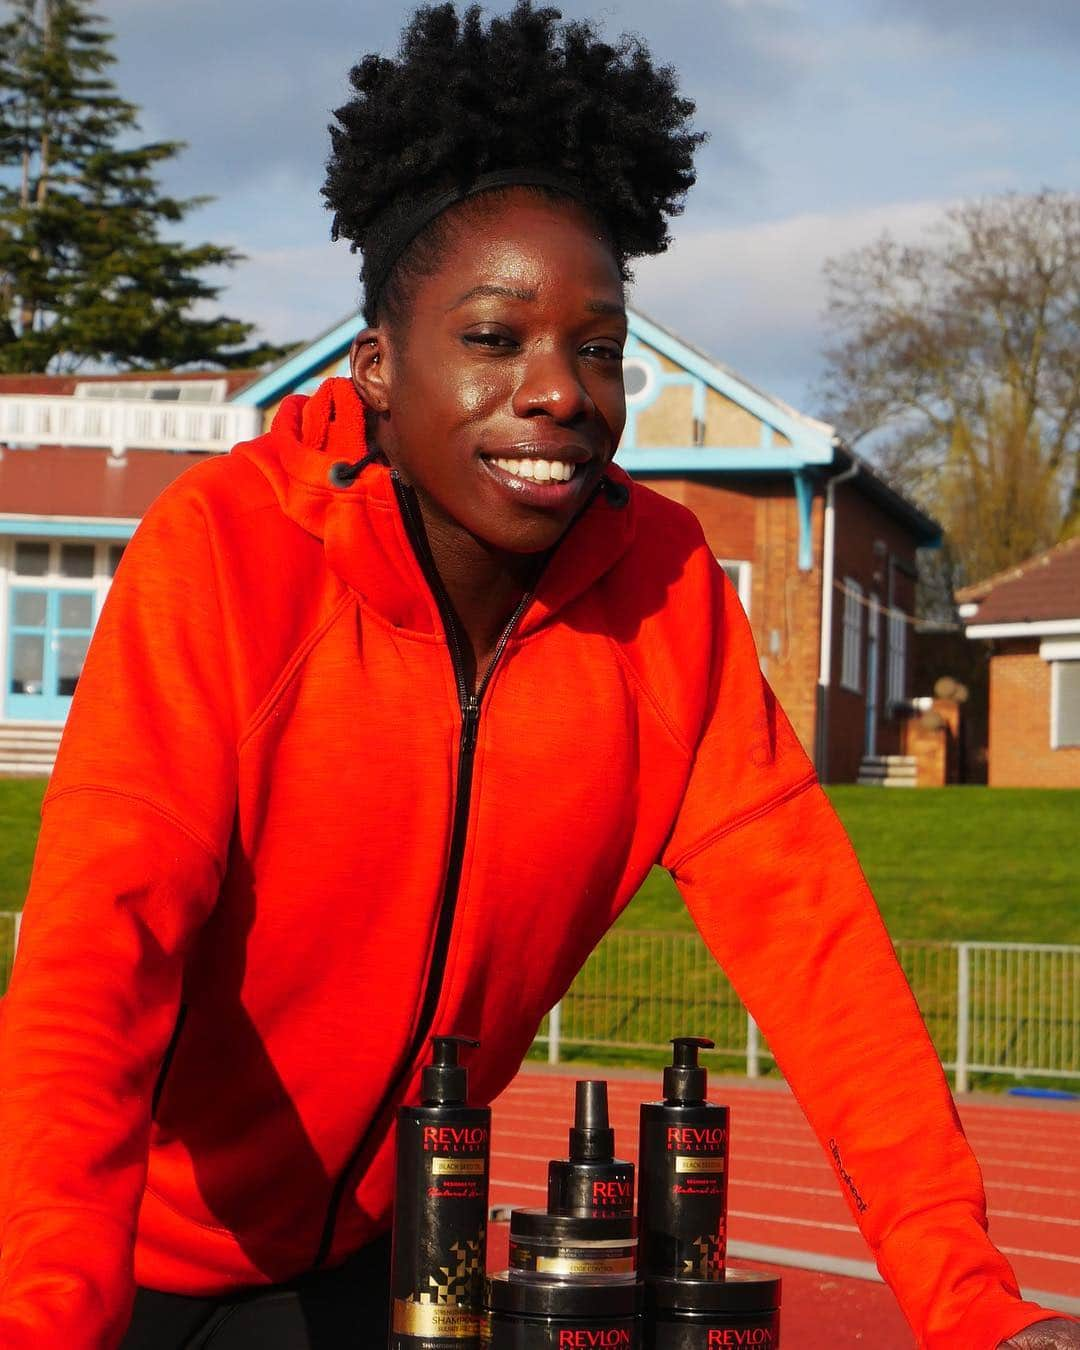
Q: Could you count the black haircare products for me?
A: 6